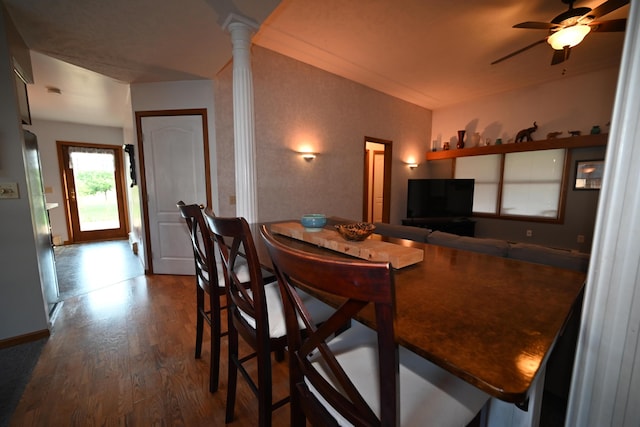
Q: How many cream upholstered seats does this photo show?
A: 3